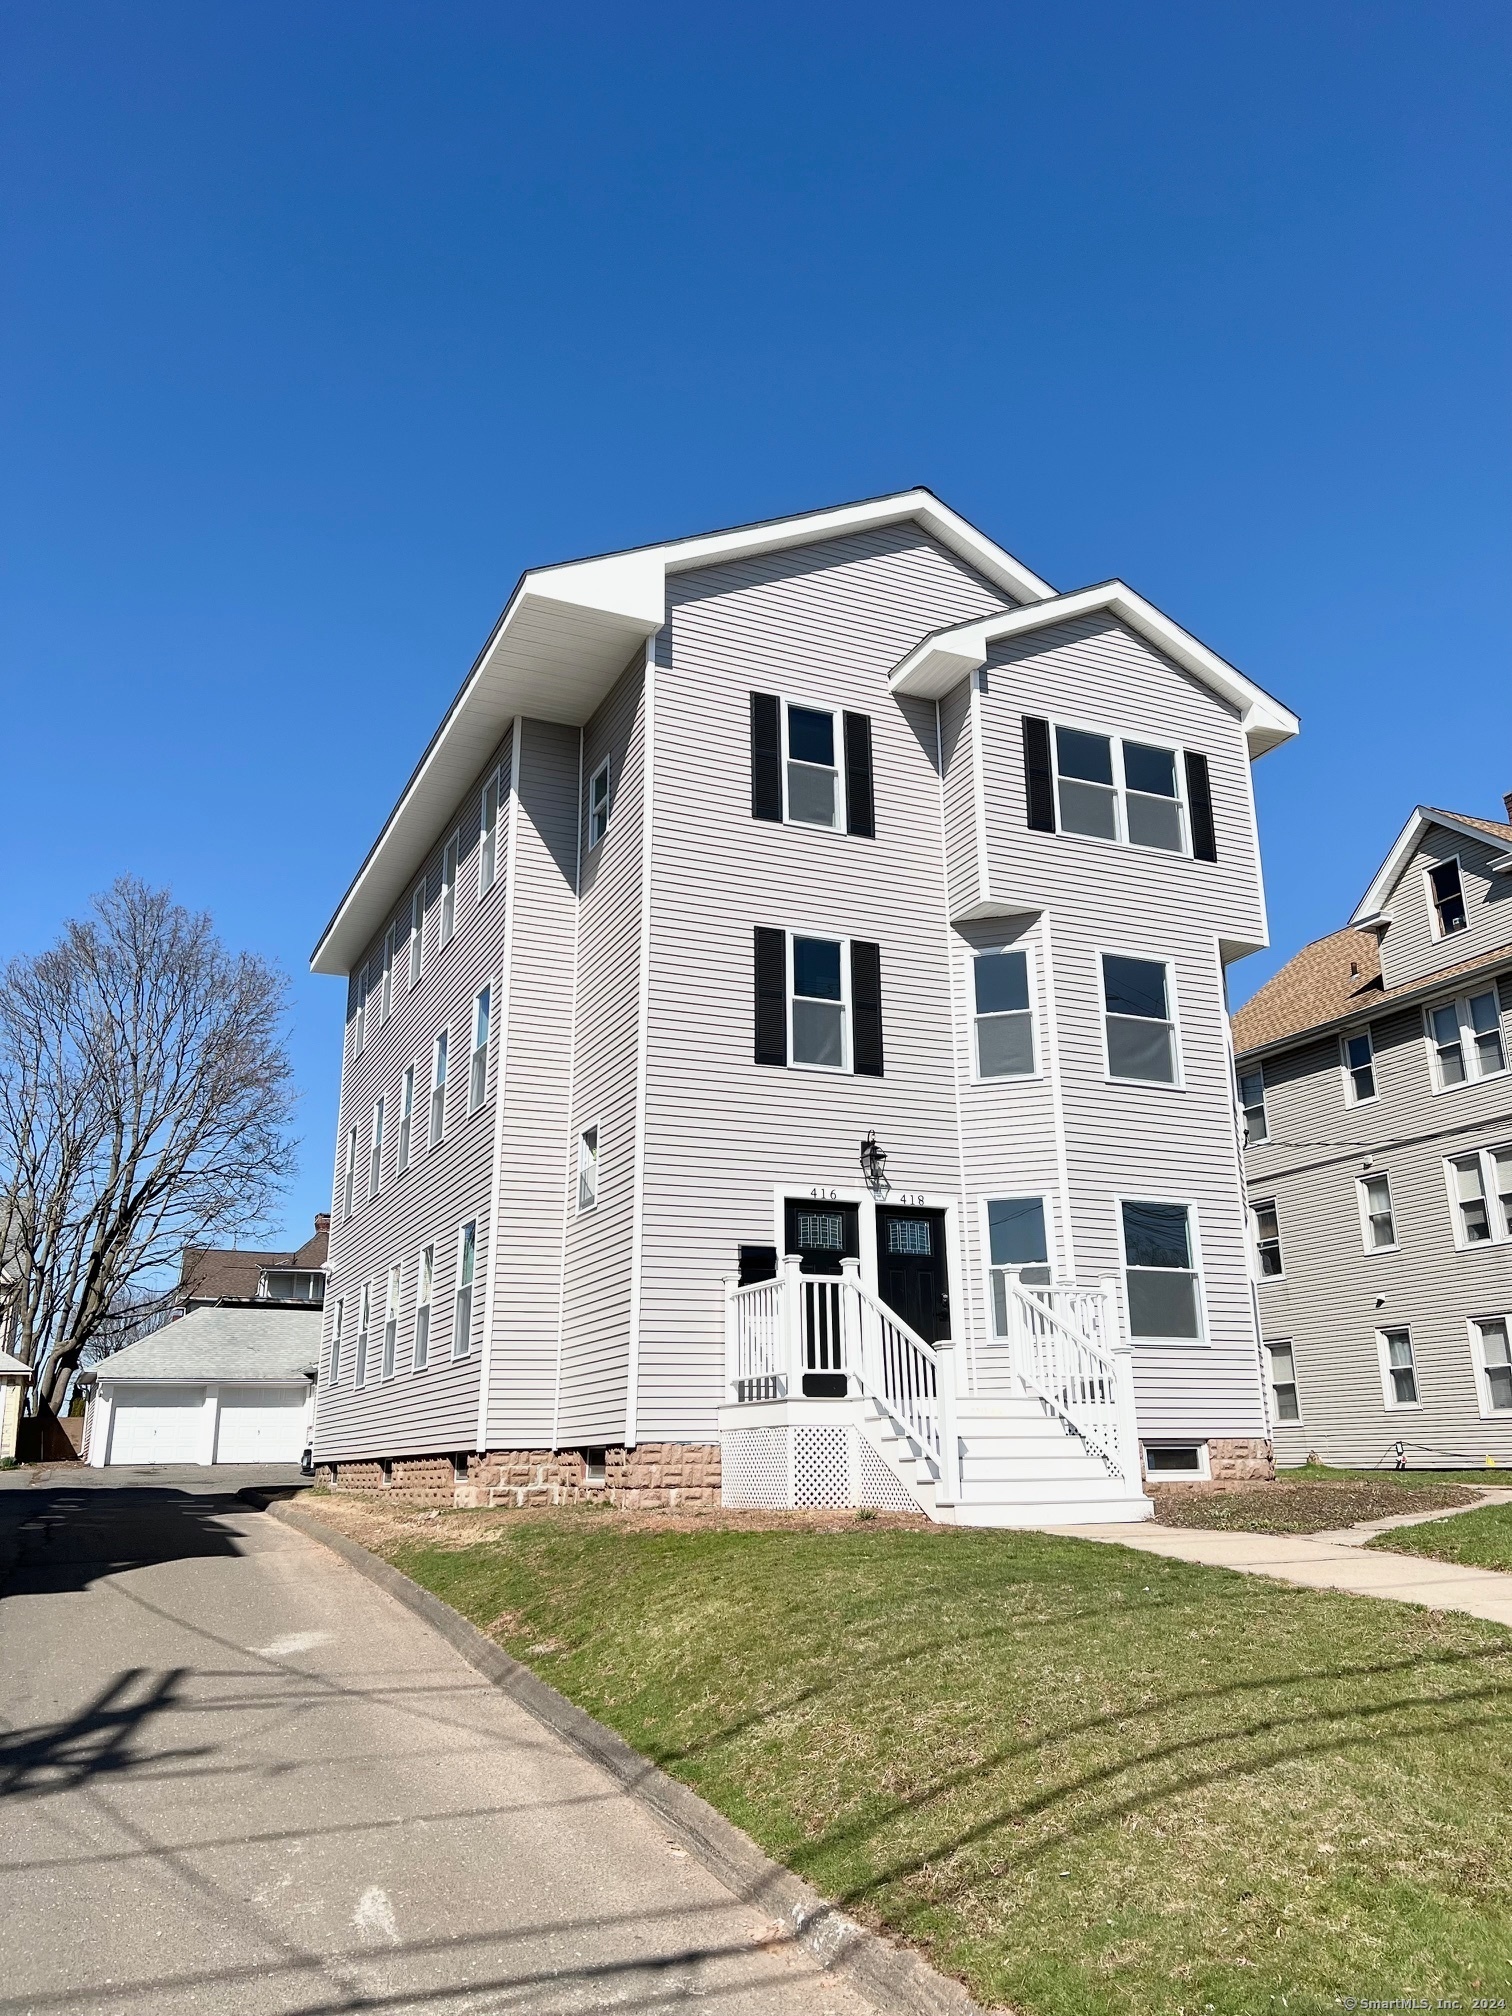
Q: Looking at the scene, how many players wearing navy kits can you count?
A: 0